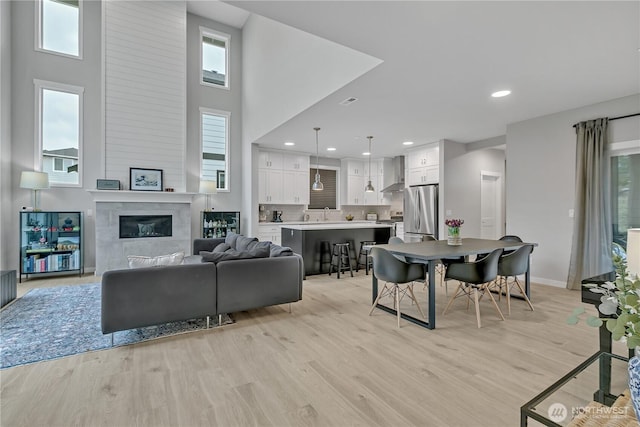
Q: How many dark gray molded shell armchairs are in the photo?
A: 6